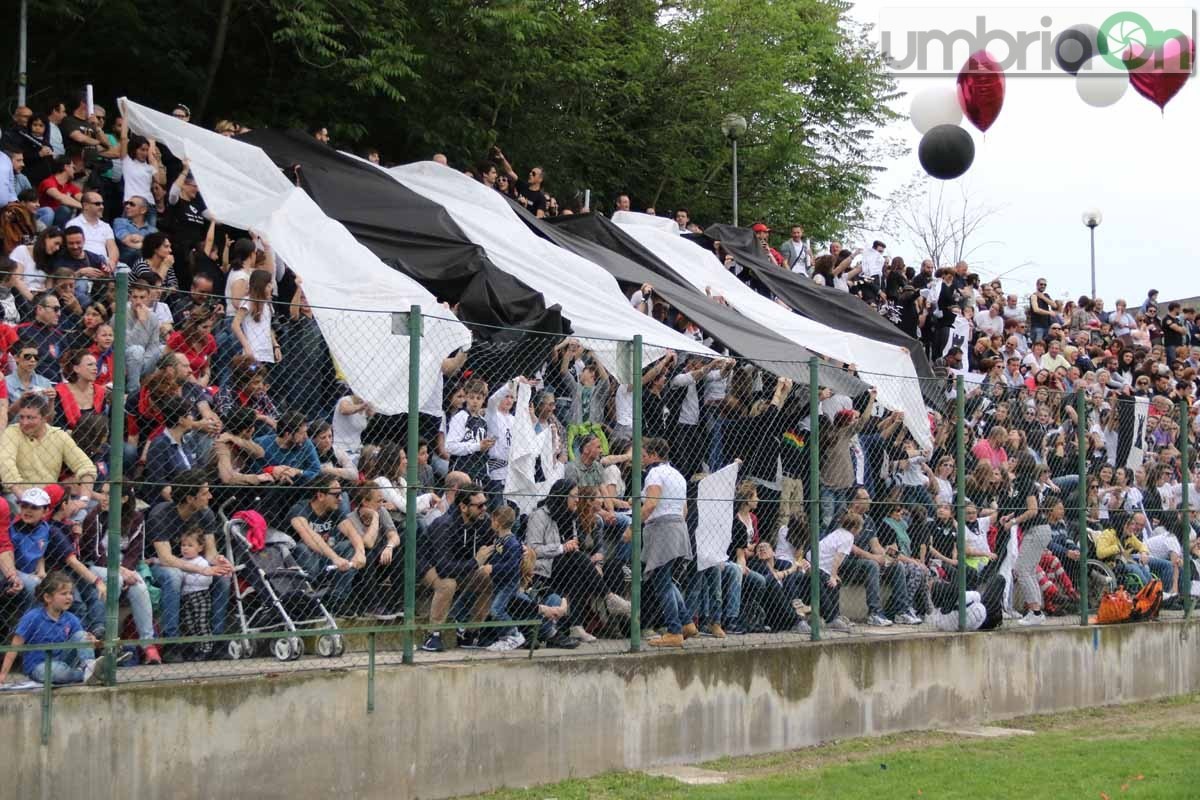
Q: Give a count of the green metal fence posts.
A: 7